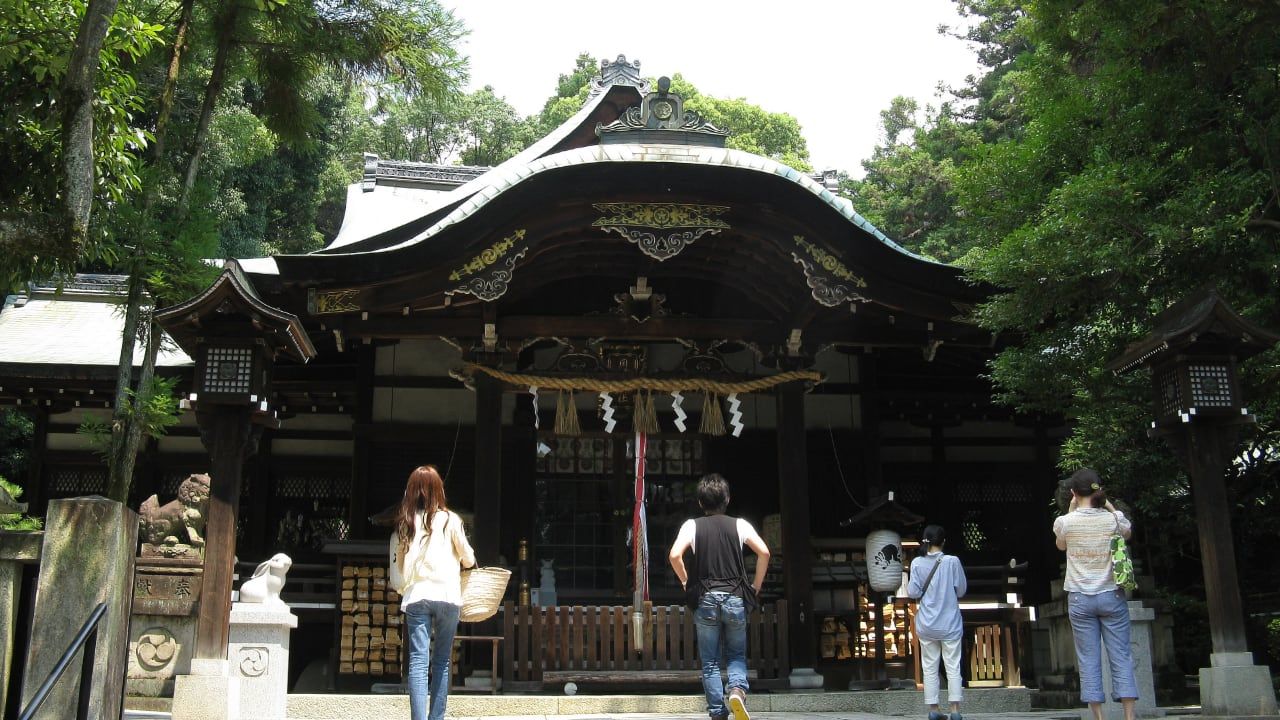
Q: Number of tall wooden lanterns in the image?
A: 2